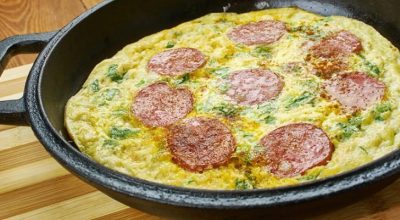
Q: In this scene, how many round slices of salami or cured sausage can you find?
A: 8